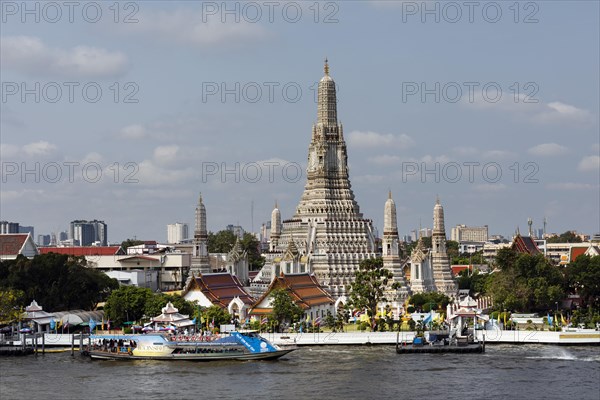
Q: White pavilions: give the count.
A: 3